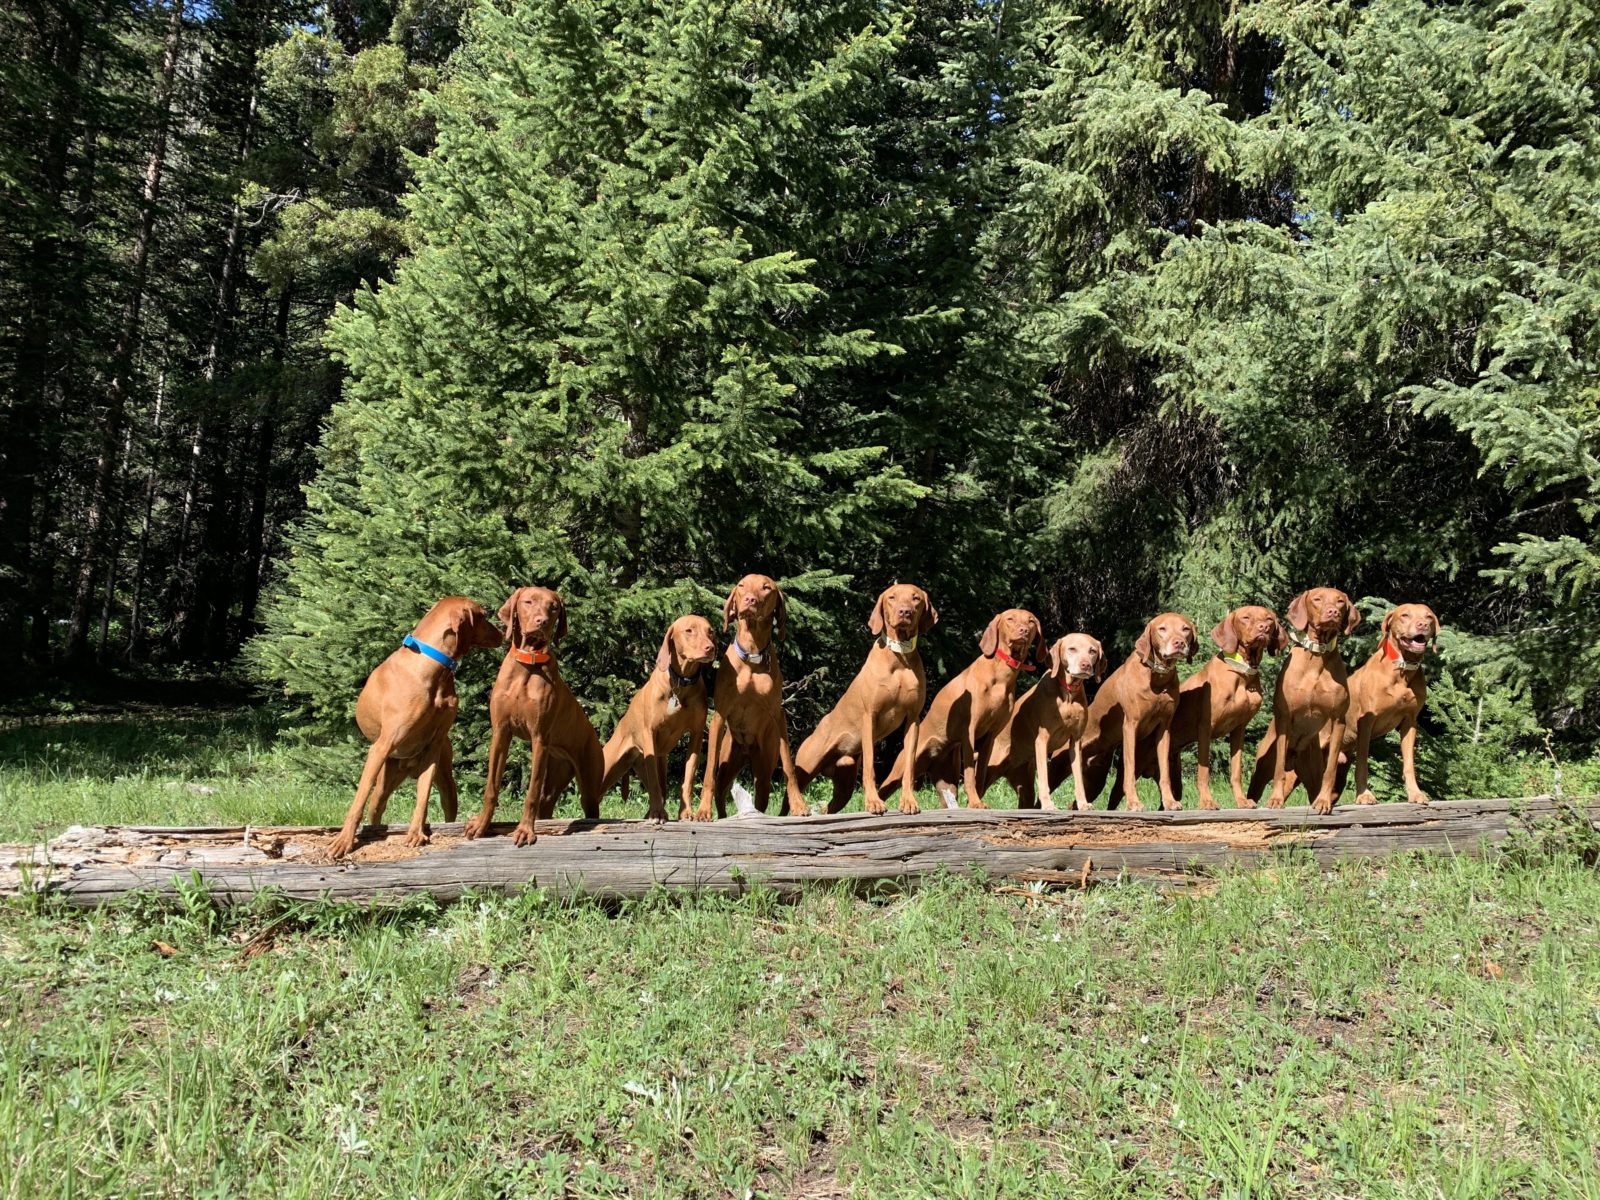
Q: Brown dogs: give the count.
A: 11